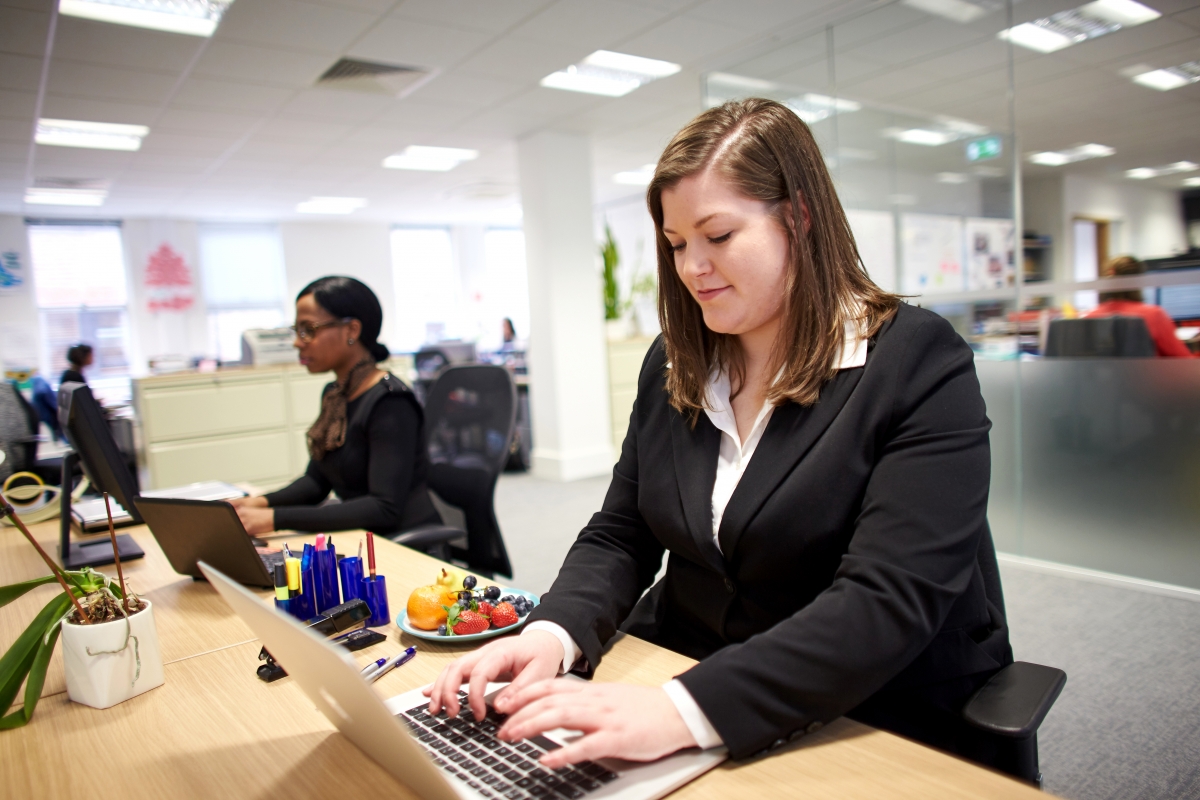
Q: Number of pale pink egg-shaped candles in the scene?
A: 0